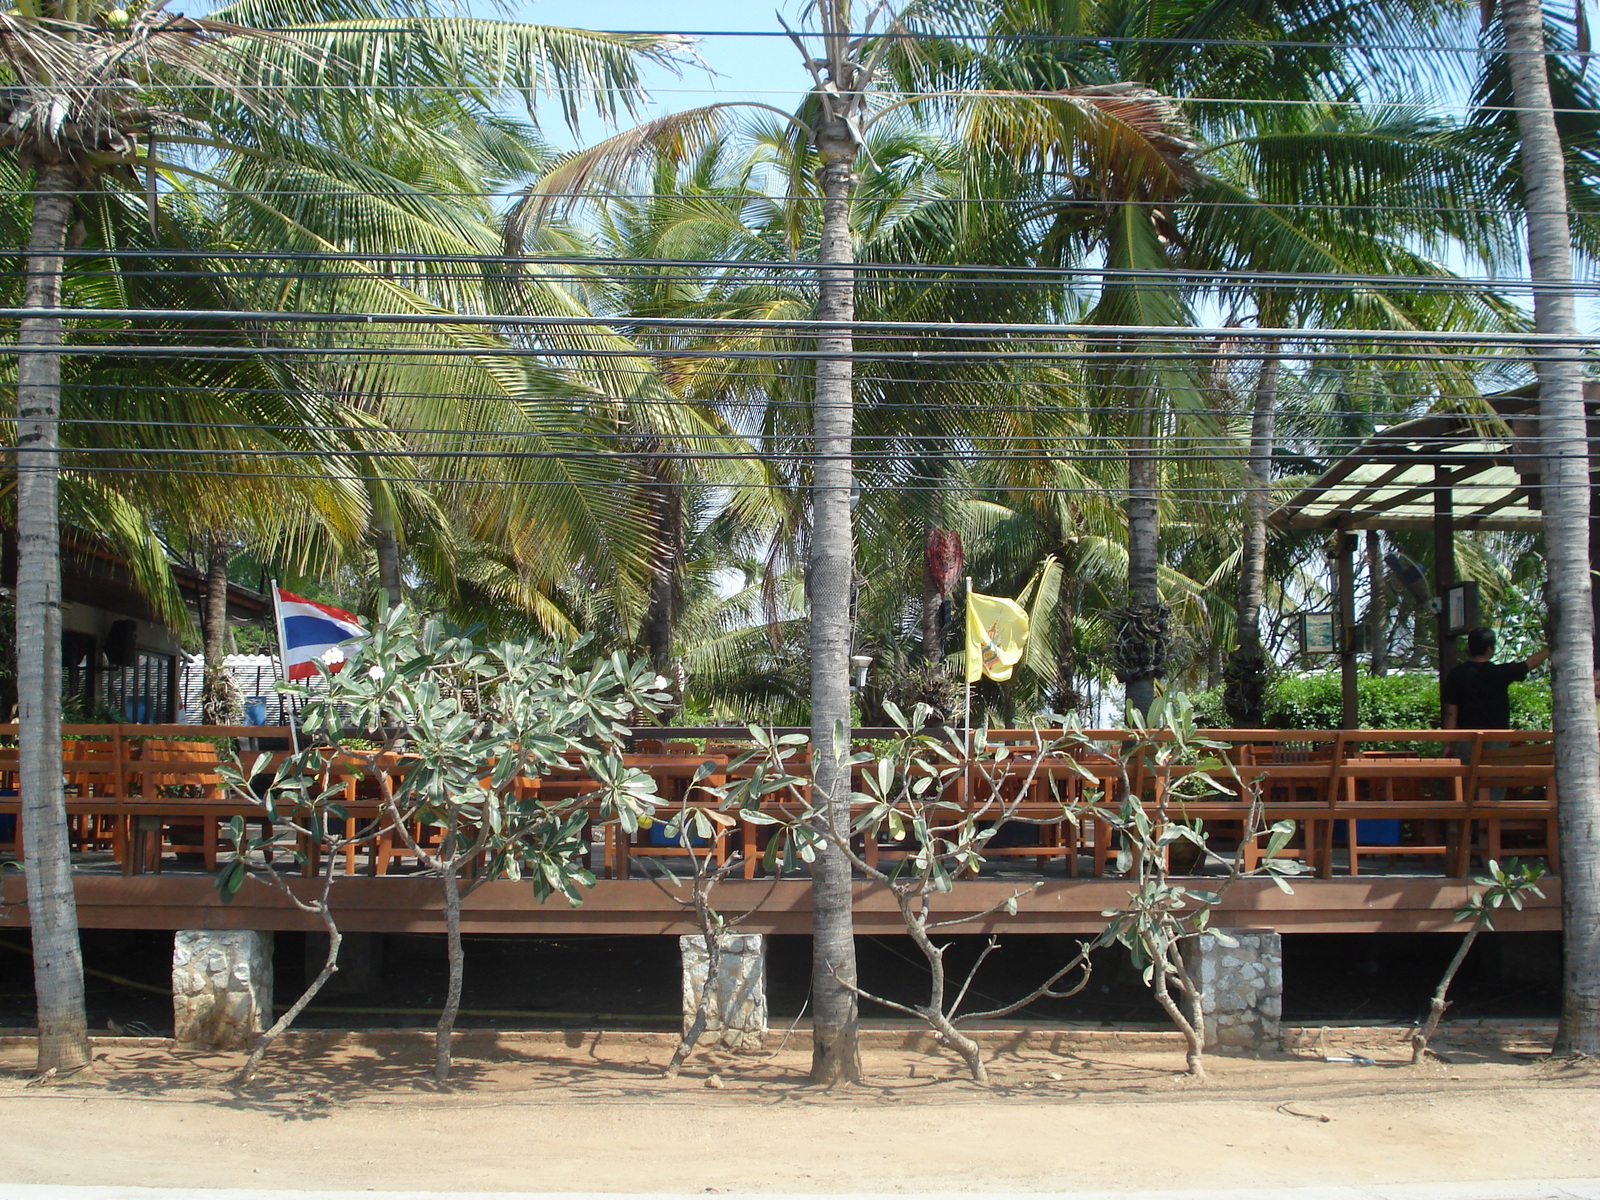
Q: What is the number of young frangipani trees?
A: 6